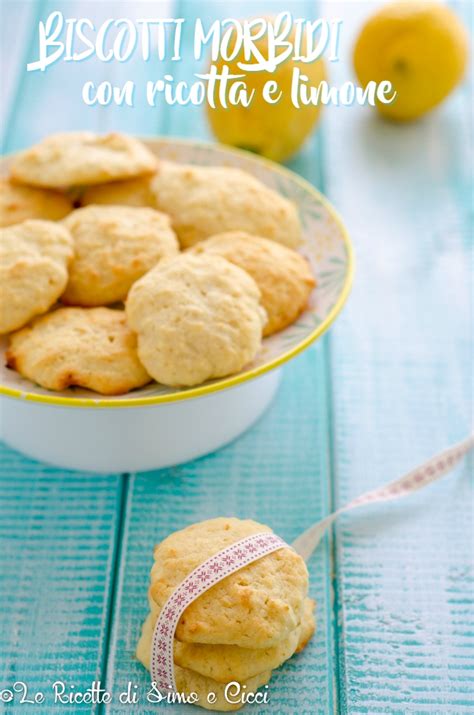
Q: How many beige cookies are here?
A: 12